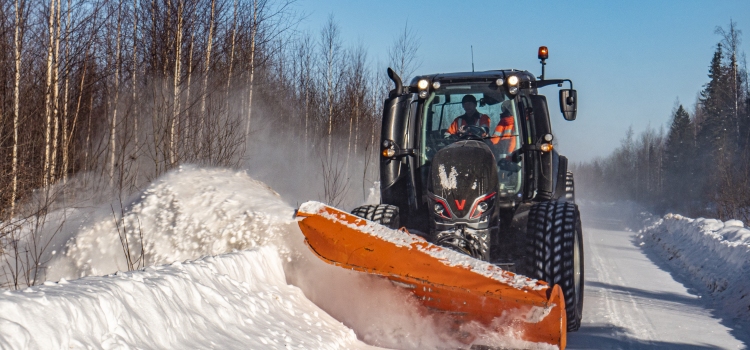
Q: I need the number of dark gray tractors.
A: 1